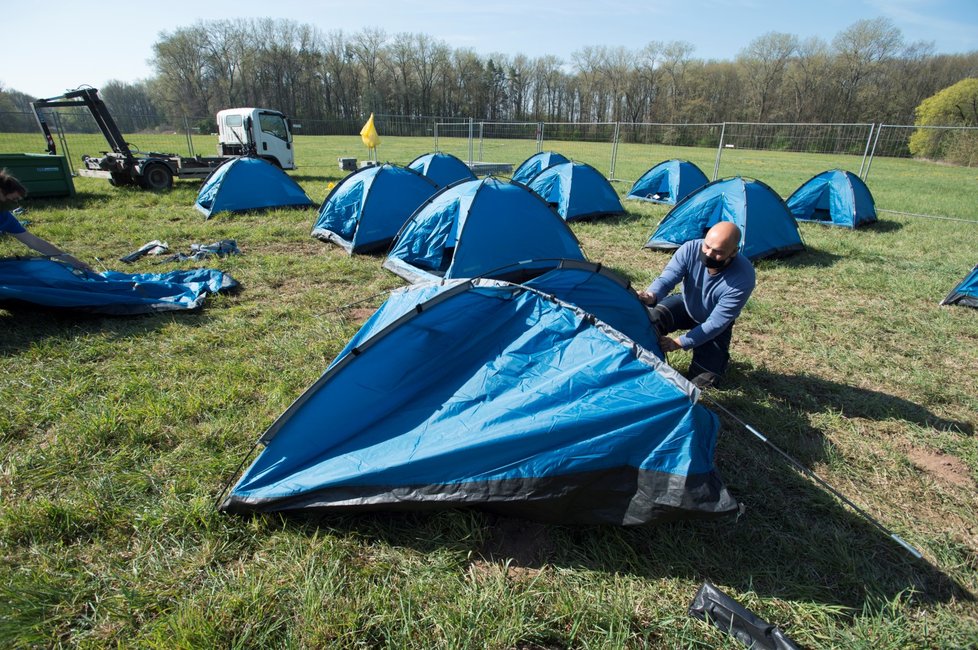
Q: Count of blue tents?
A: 12